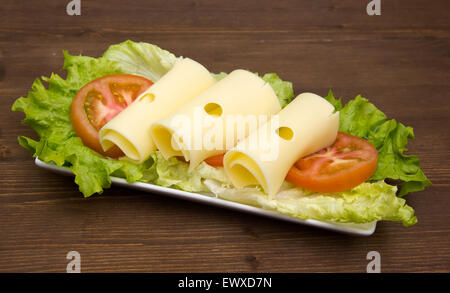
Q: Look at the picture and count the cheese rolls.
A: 3